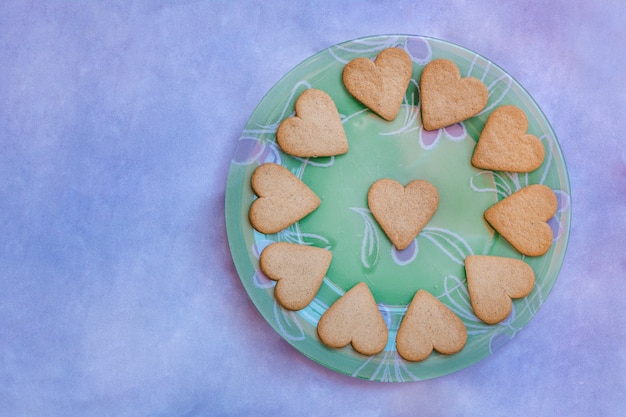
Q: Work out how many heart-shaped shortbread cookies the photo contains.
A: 11